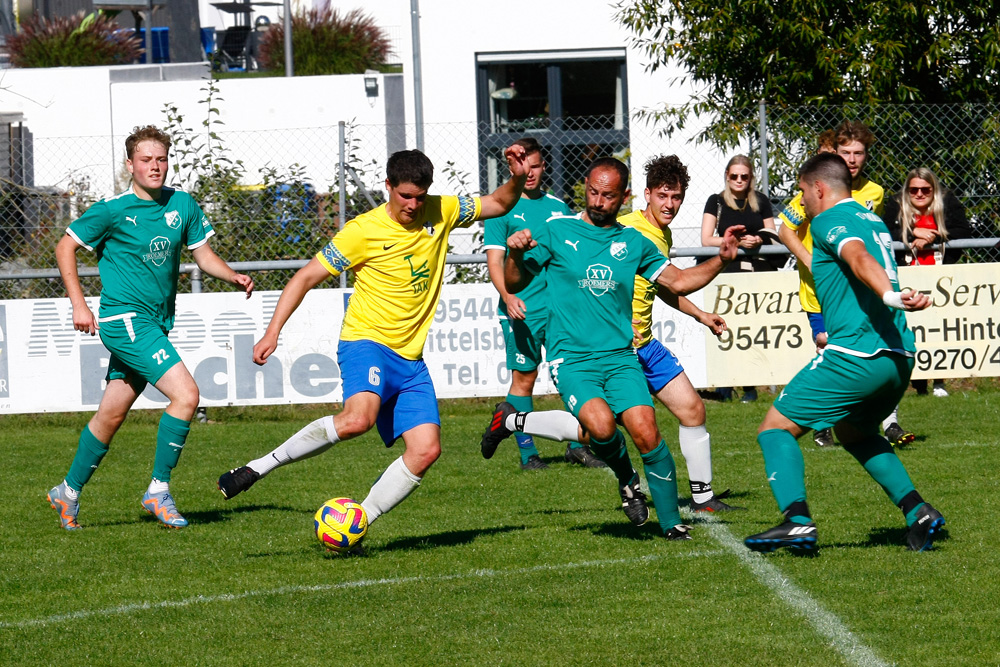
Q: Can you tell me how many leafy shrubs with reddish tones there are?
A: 2